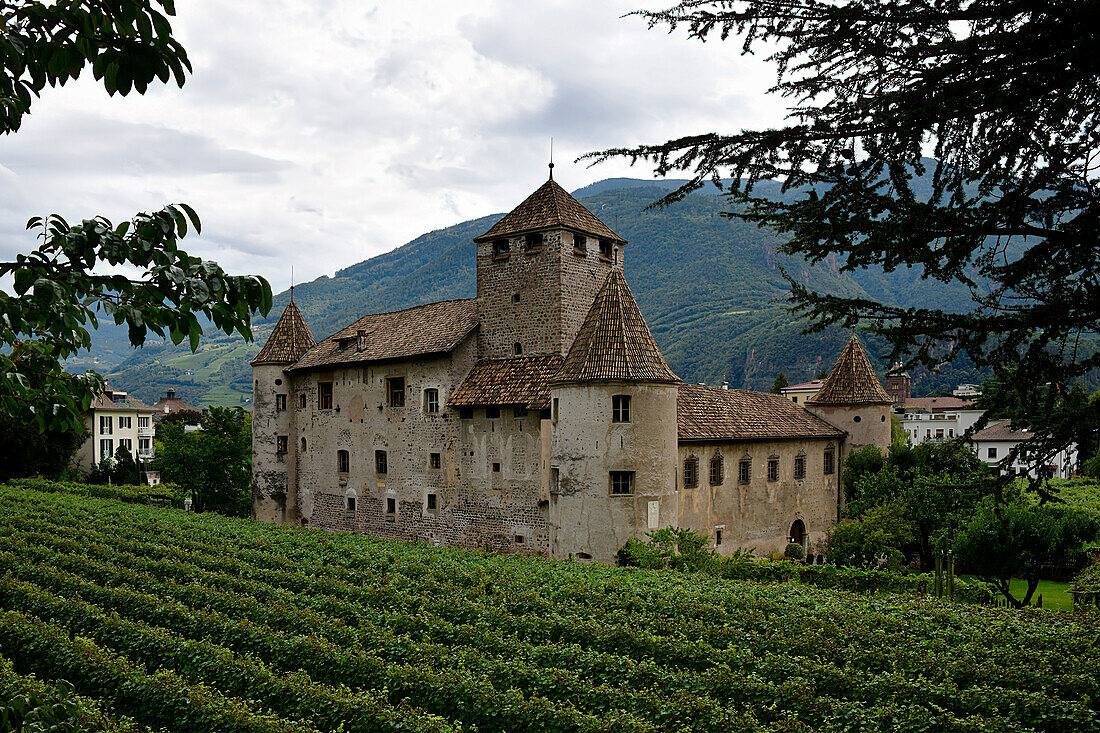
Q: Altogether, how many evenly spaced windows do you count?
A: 6